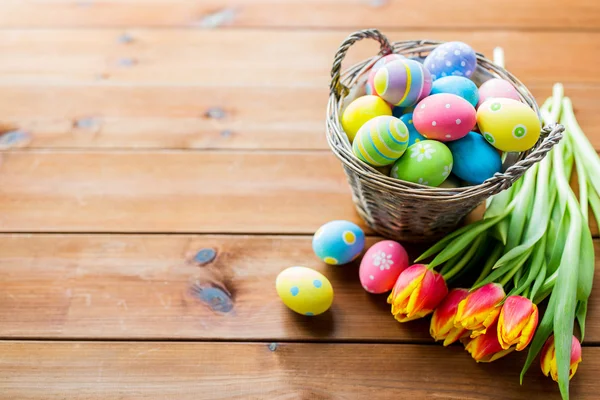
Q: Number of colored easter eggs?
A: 15